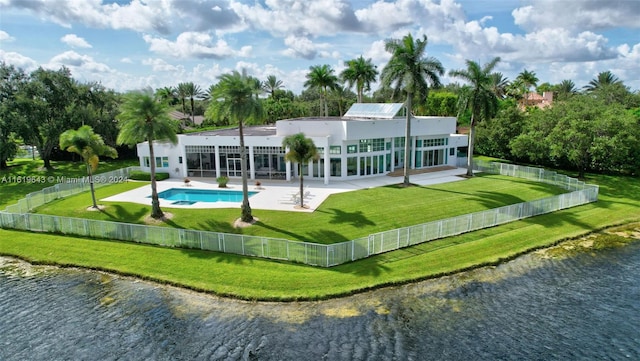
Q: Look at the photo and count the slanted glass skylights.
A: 1